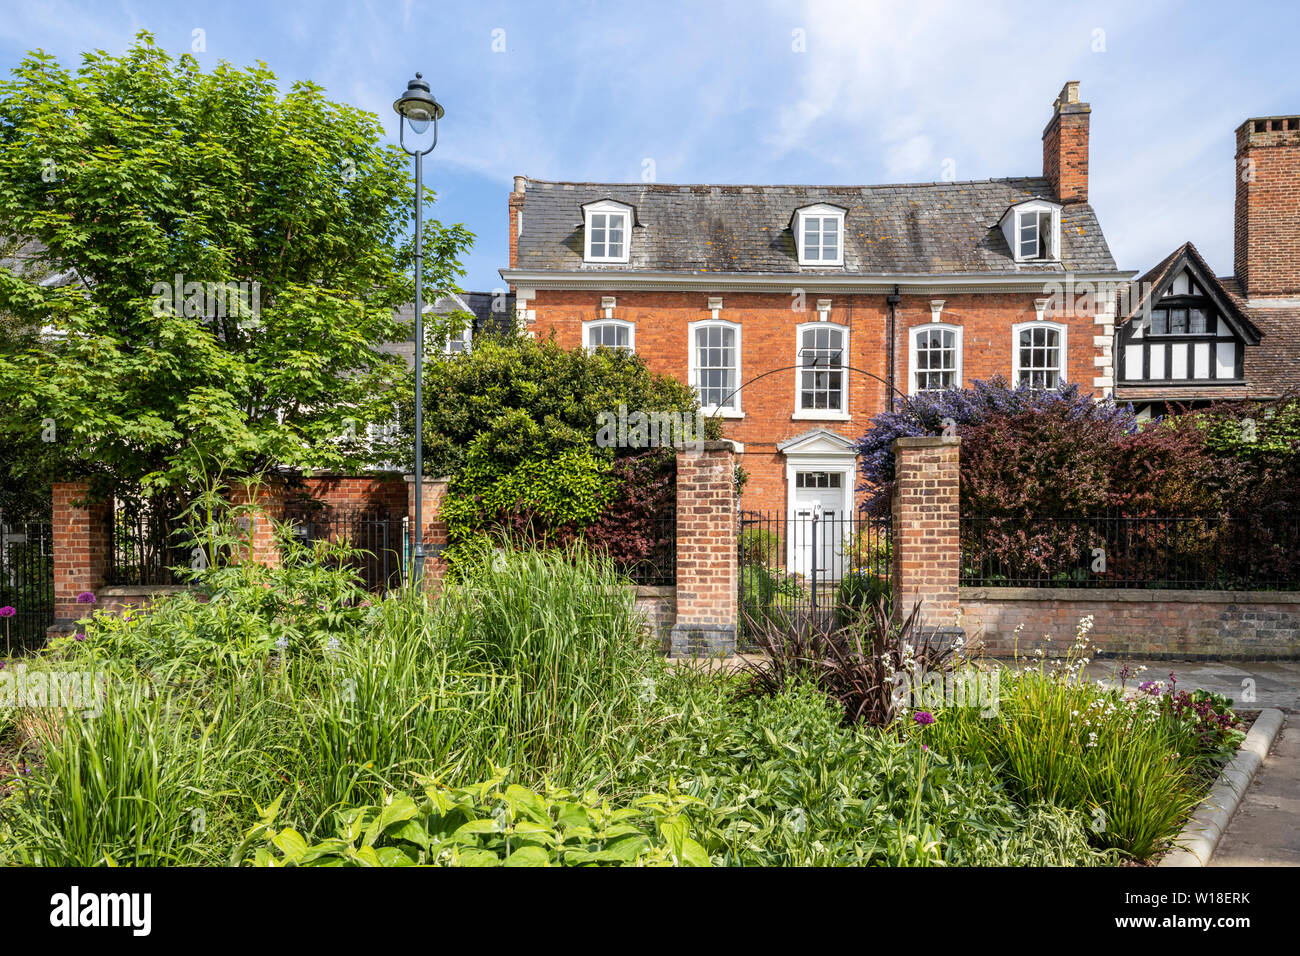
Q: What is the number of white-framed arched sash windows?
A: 5